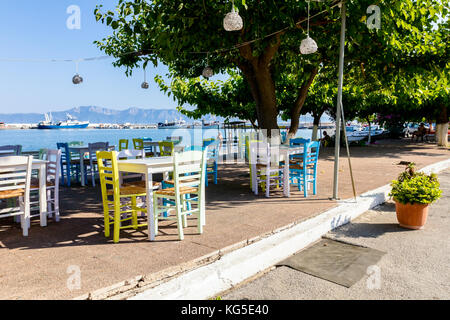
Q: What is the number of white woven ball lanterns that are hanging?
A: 5